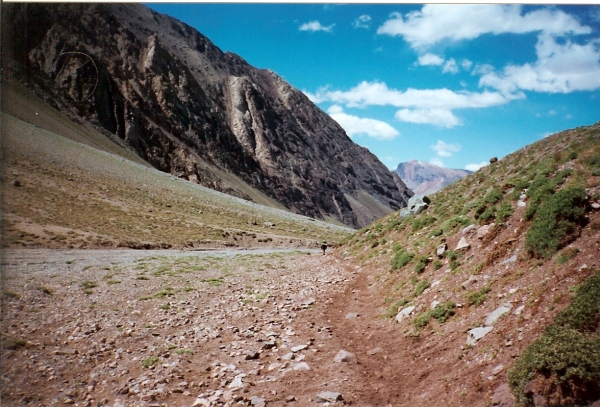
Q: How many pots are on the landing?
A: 0